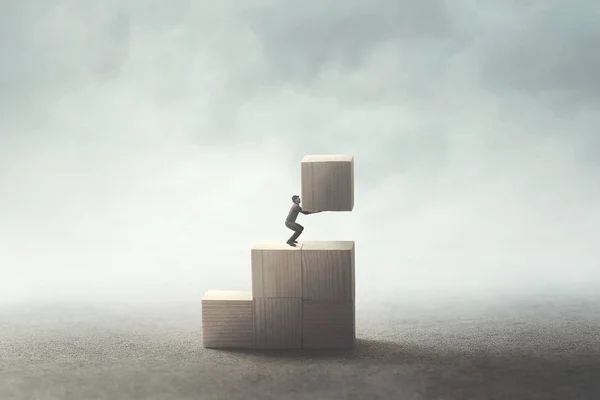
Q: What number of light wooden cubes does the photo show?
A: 6